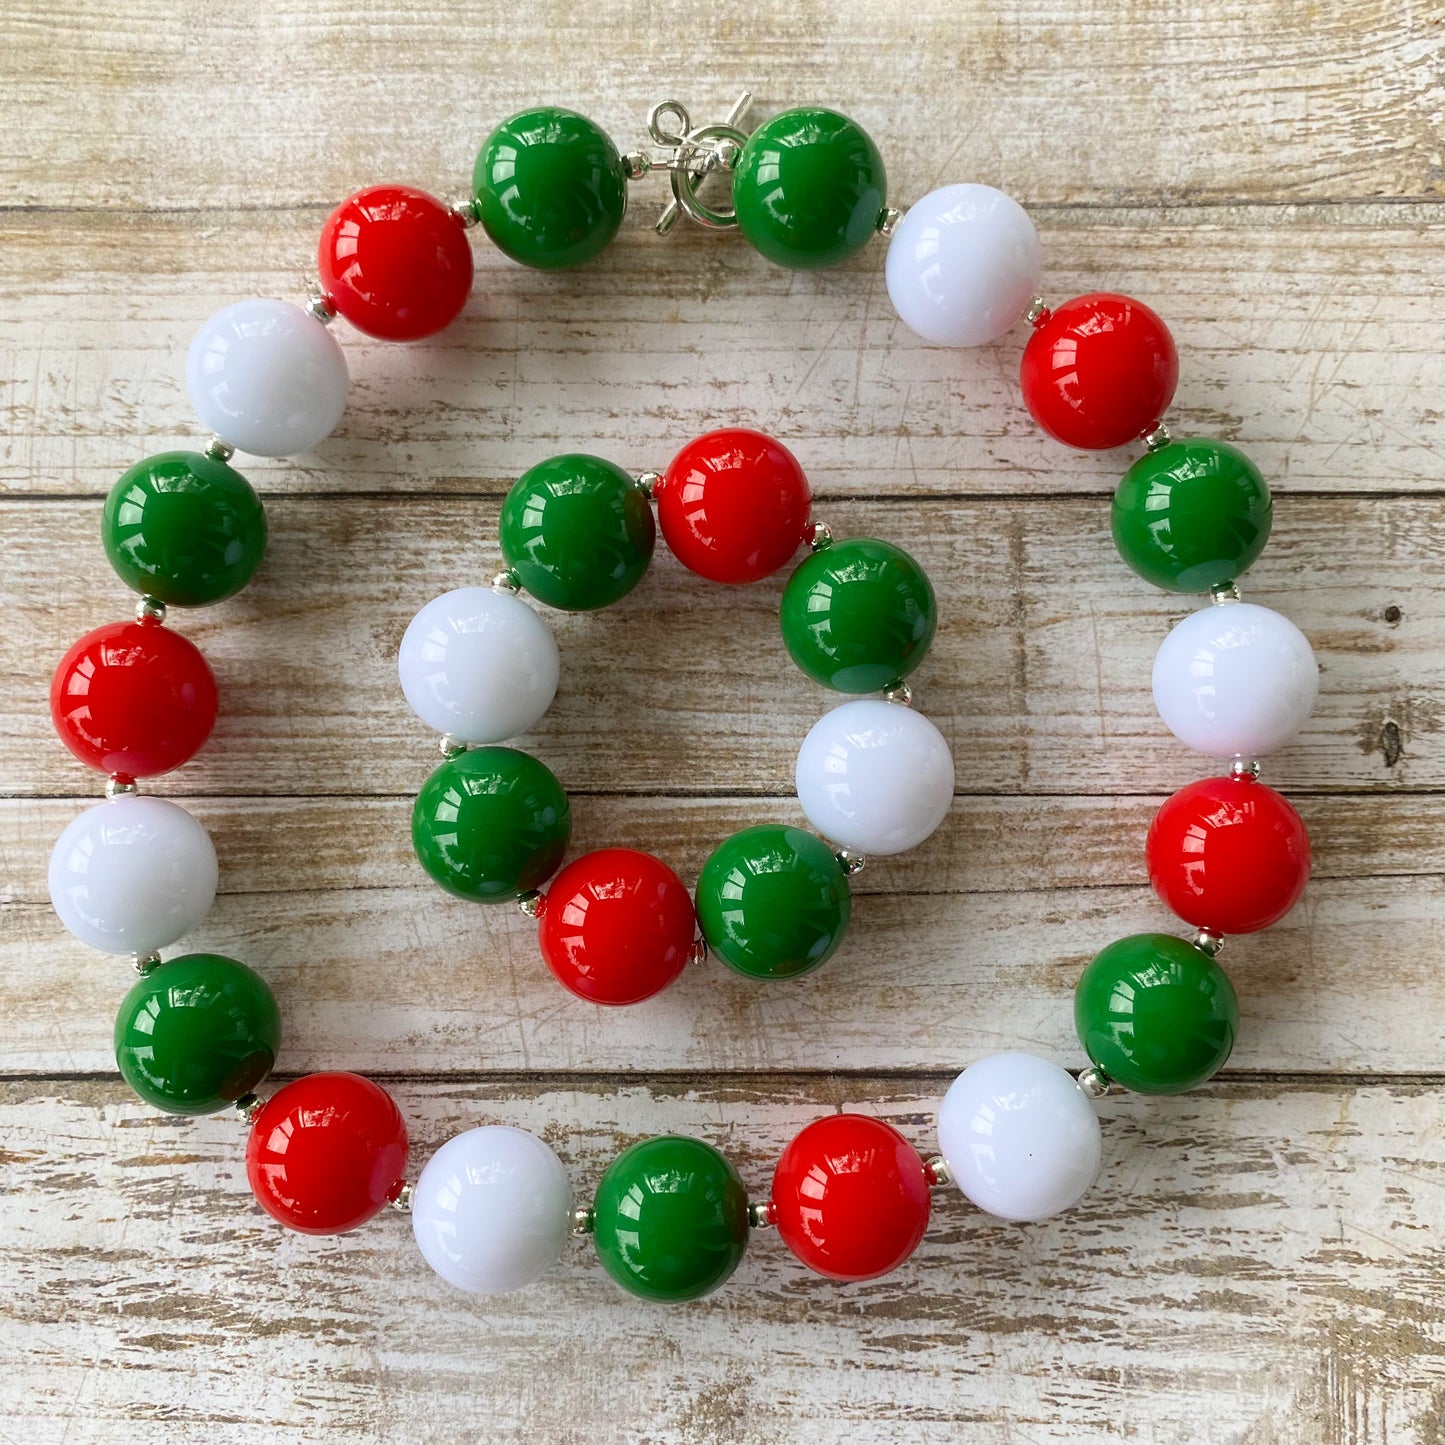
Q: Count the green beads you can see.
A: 11